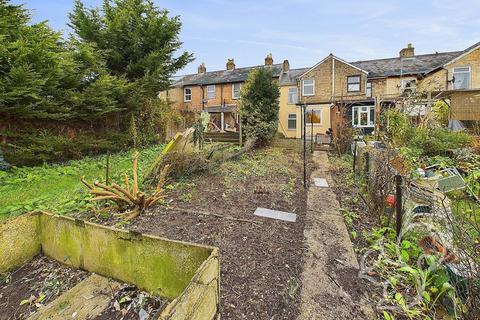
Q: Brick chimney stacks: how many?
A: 5